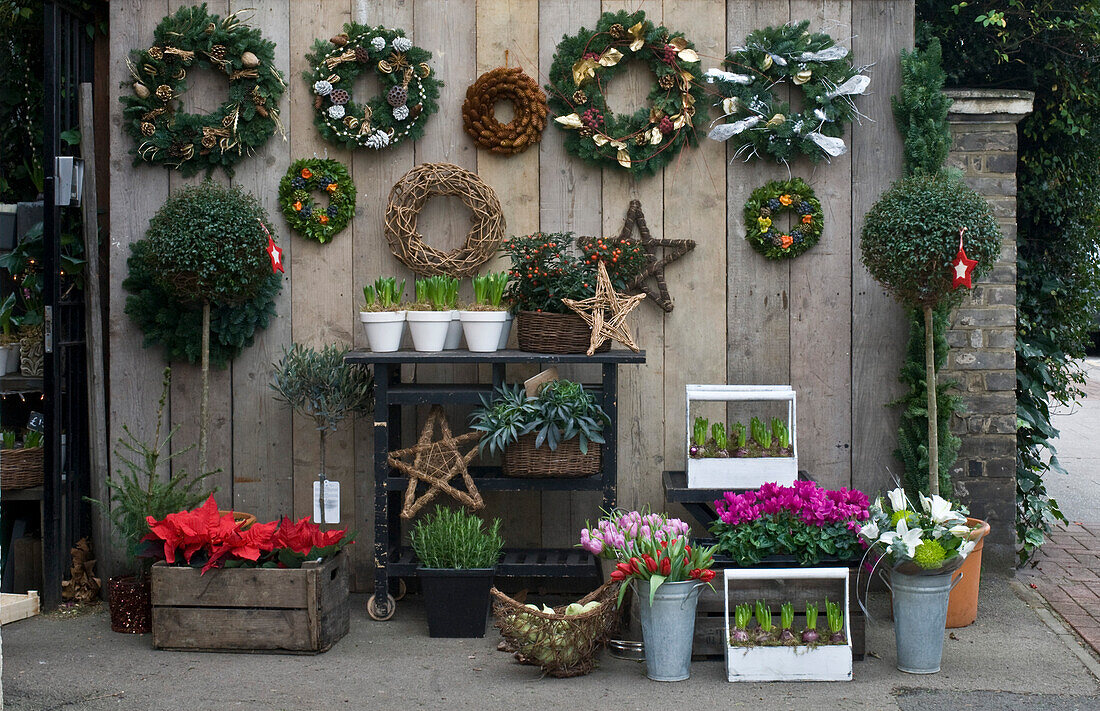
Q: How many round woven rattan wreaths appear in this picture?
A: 1